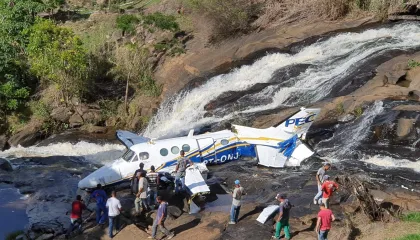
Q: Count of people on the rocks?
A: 13